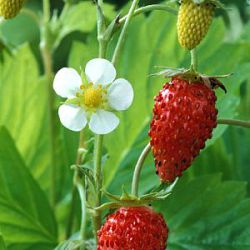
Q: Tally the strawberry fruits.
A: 4